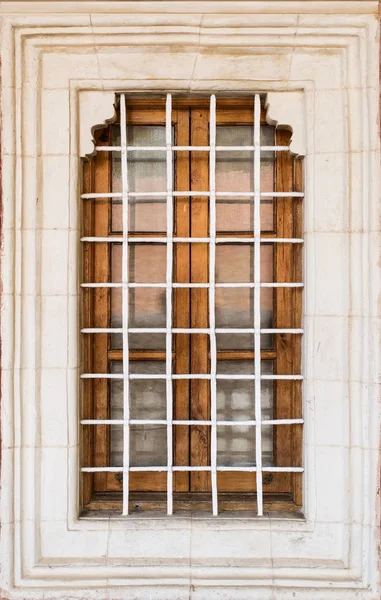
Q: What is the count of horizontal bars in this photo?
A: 8